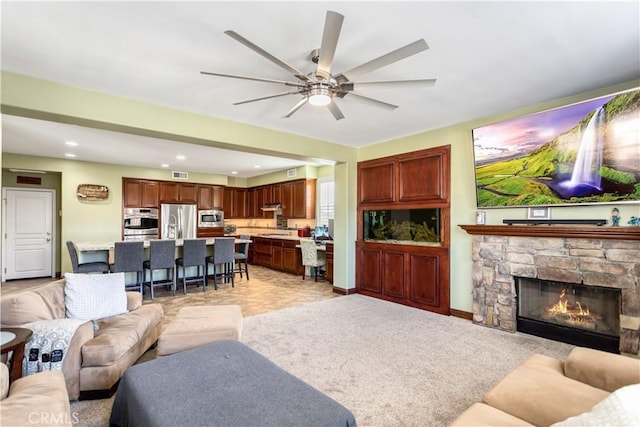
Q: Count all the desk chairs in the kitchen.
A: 1